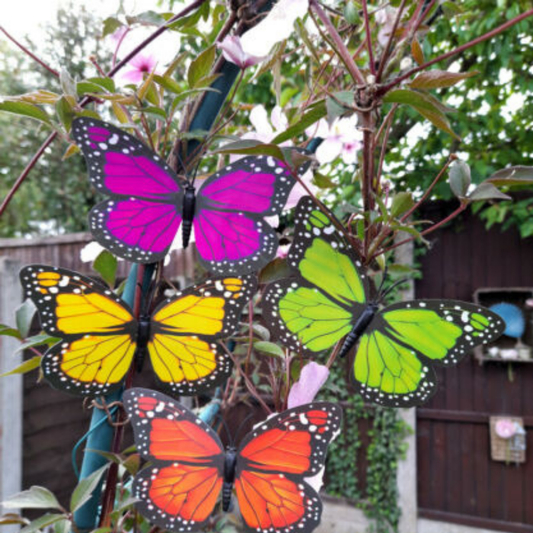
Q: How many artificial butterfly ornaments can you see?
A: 4